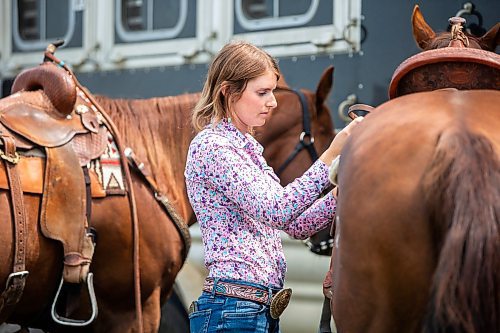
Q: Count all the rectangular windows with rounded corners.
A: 3